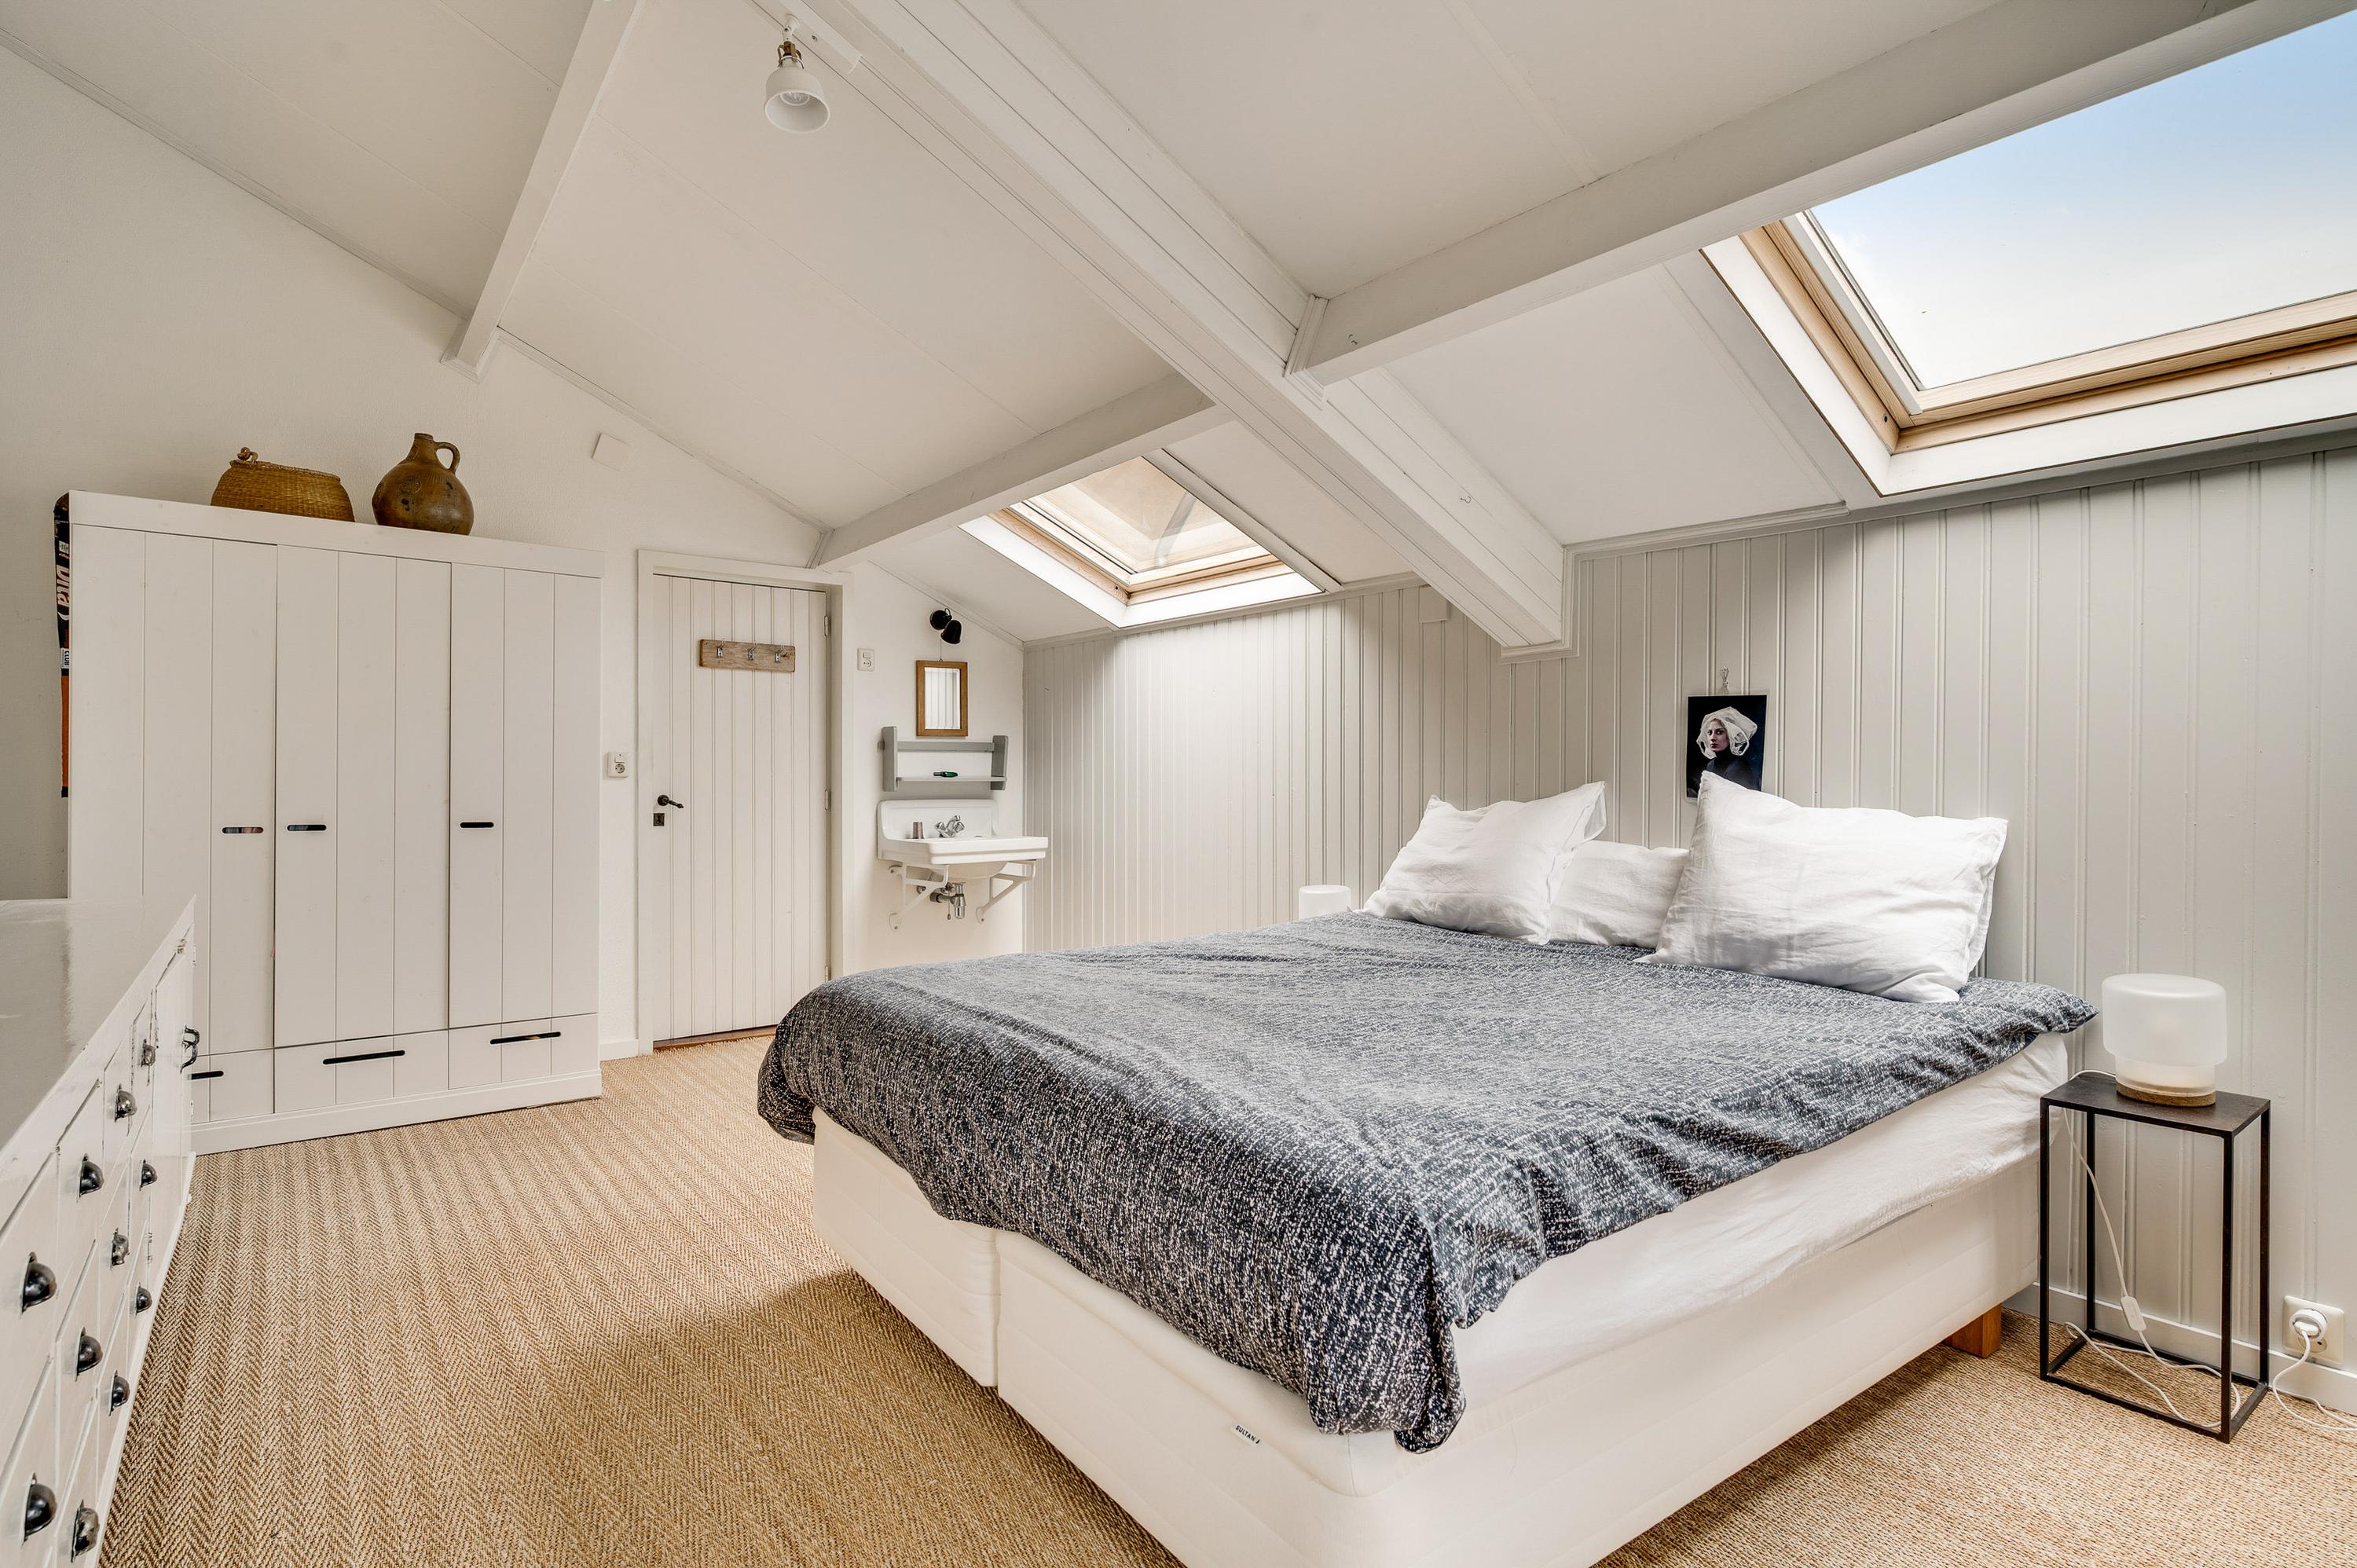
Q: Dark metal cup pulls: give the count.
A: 11